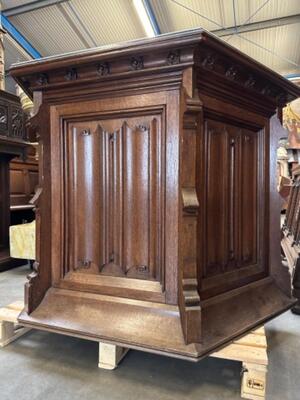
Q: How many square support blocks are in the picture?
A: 3